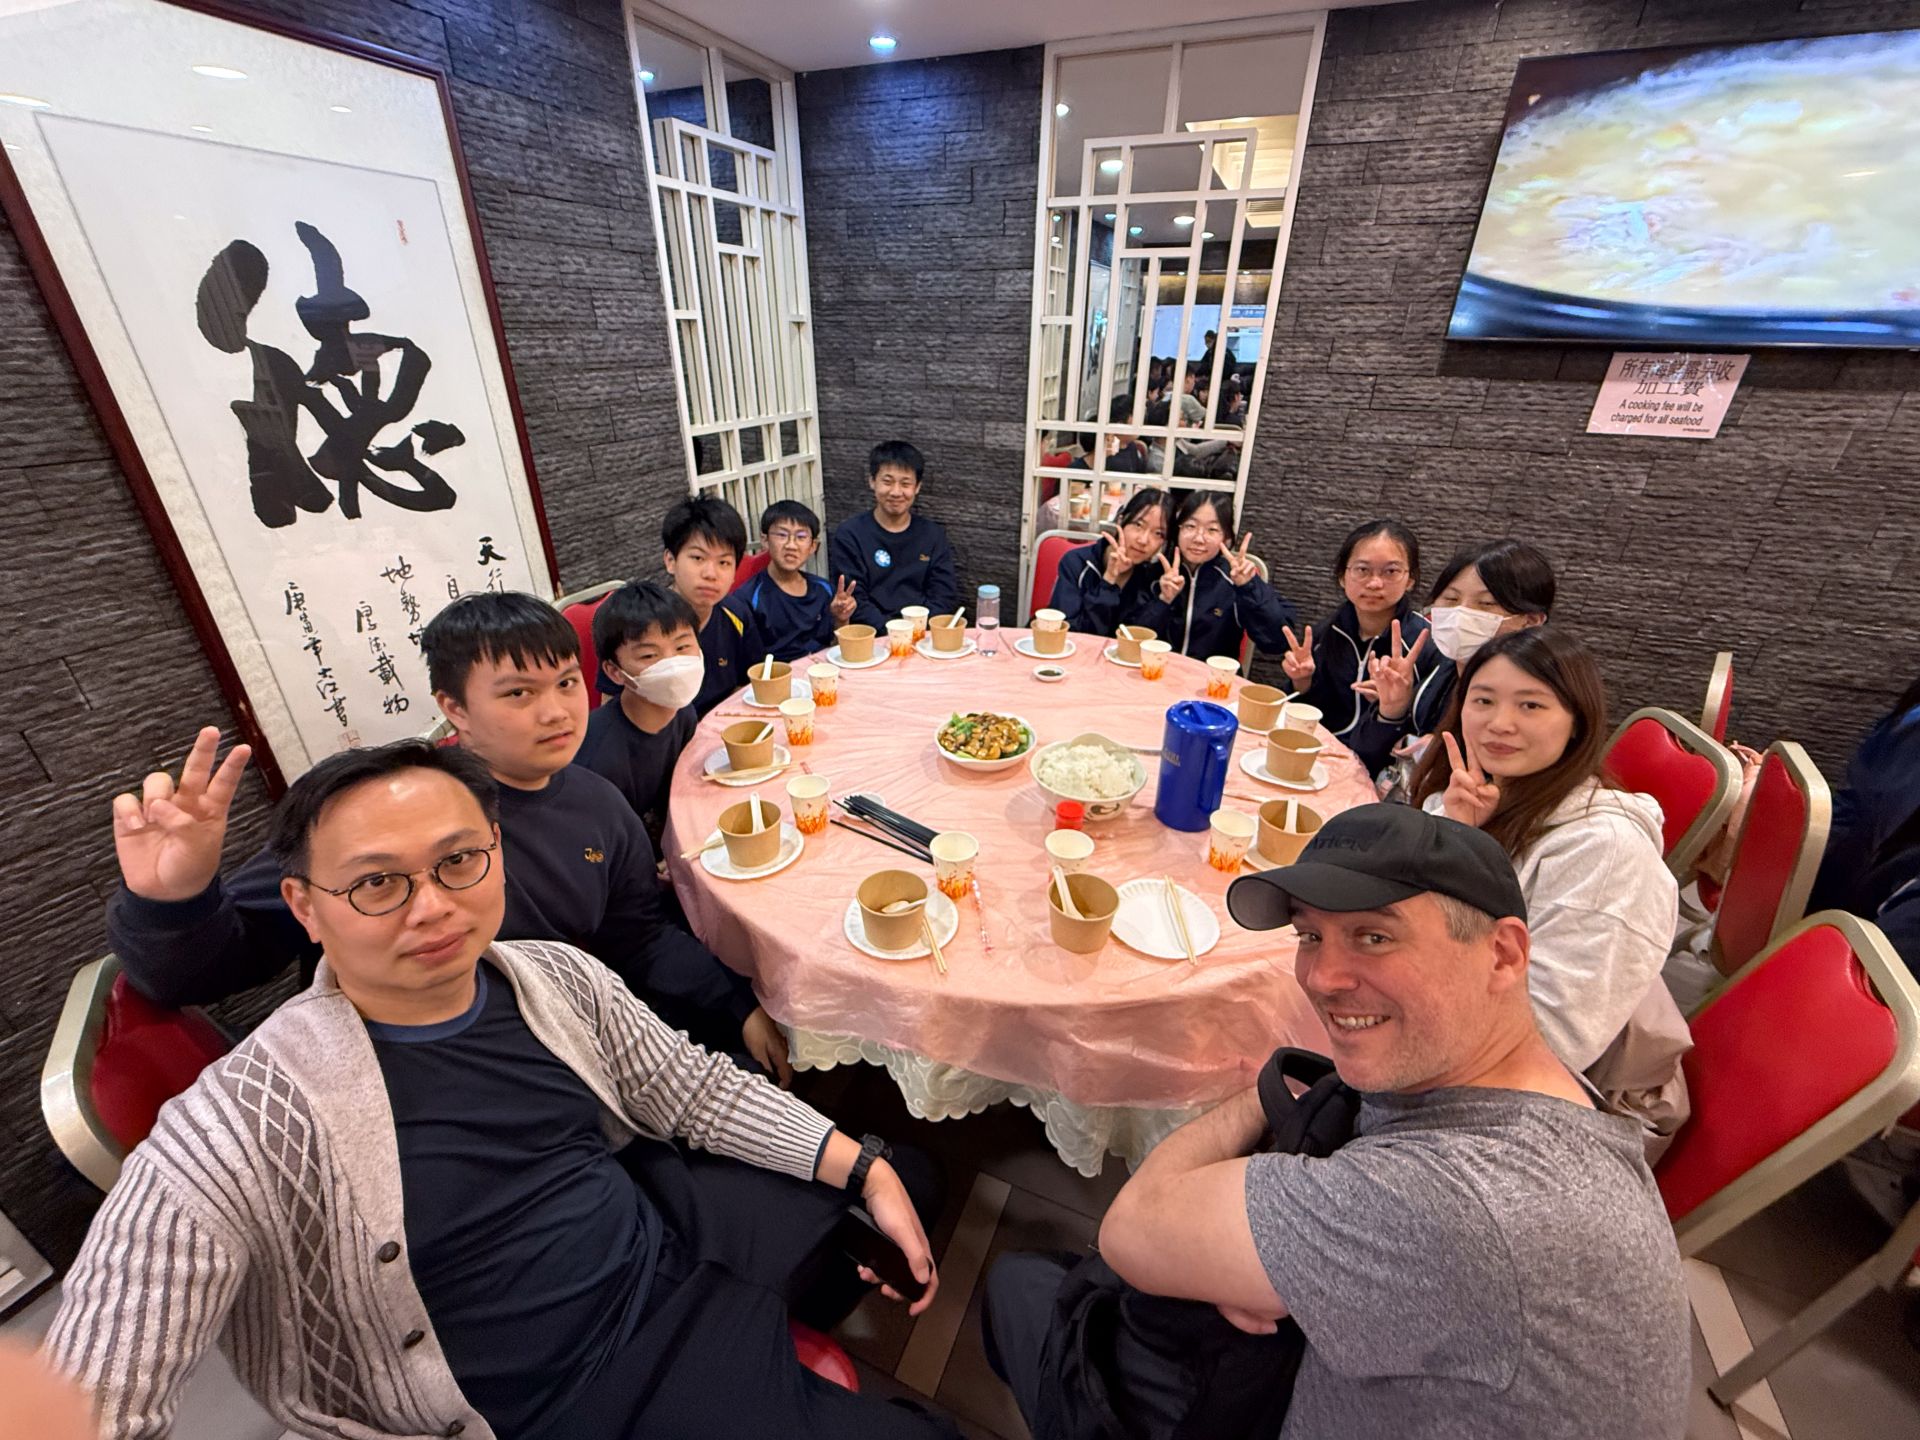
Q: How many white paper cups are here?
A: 12